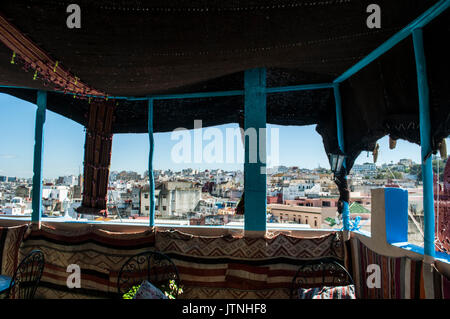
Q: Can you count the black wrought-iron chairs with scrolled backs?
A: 3